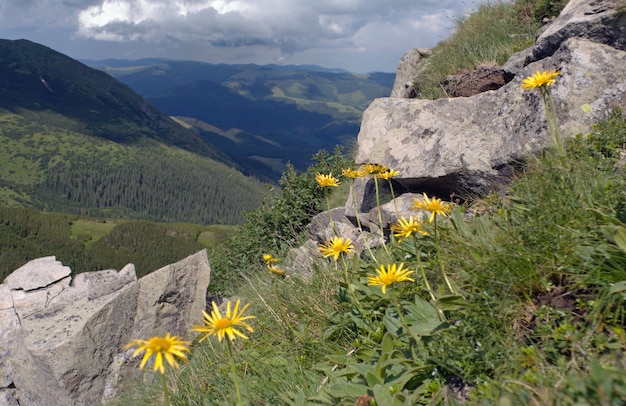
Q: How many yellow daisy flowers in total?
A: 13